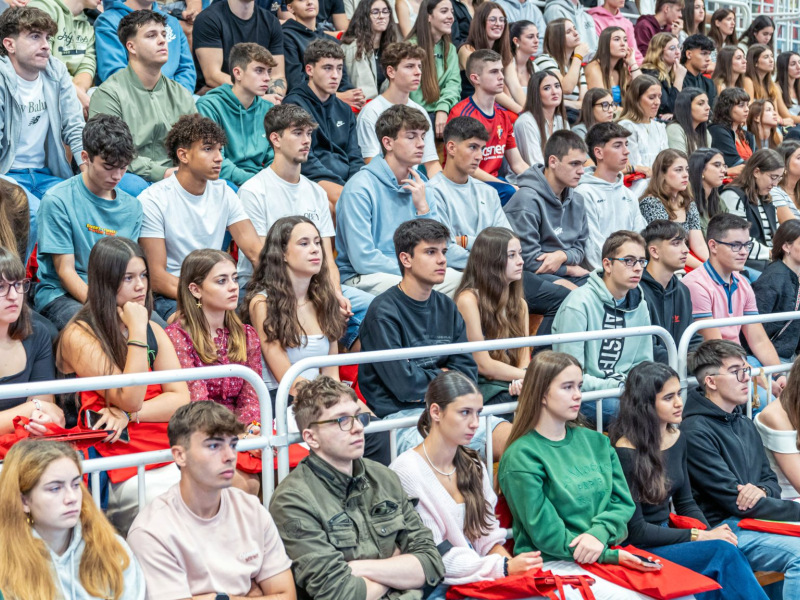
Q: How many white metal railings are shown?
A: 3